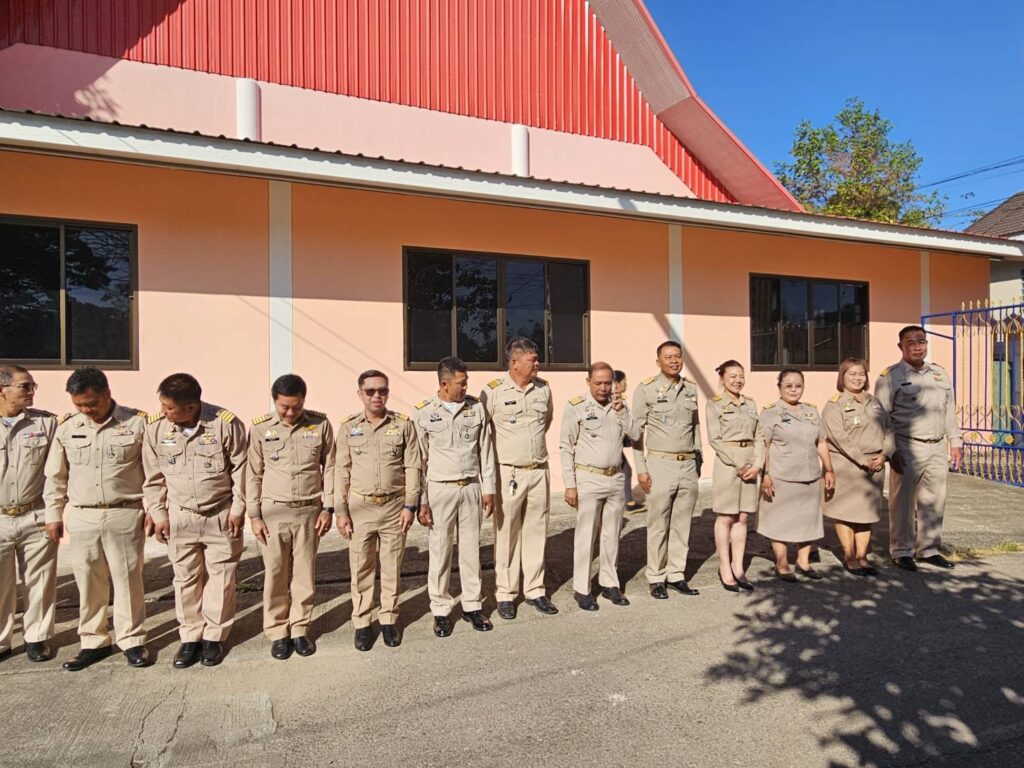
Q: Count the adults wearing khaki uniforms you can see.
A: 13